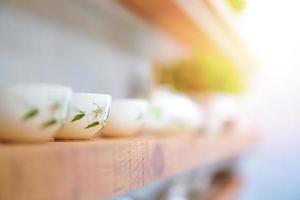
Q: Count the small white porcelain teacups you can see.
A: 3